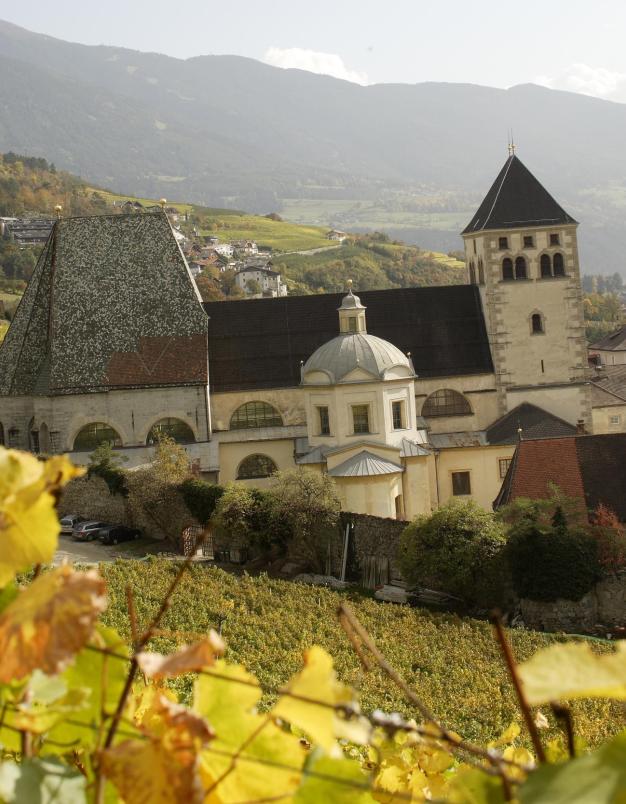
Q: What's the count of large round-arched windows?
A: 5